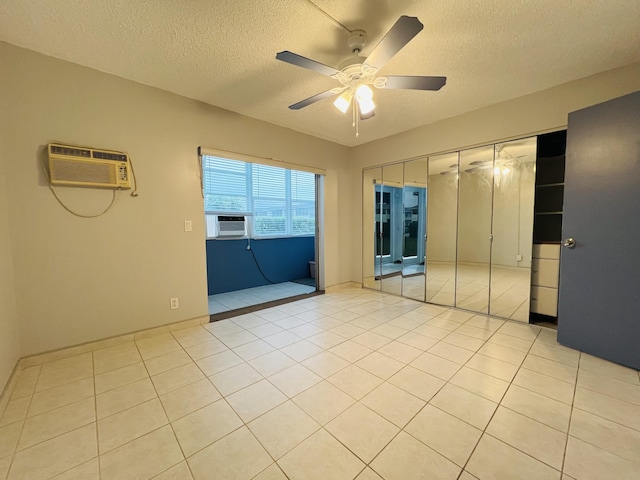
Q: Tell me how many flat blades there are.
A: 5